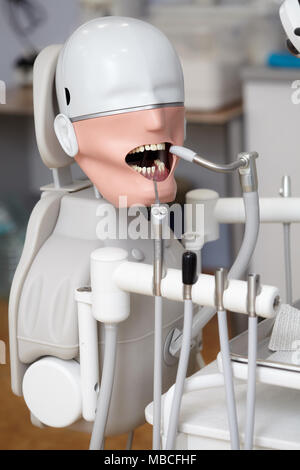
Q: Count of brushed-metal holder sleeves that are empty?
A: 2